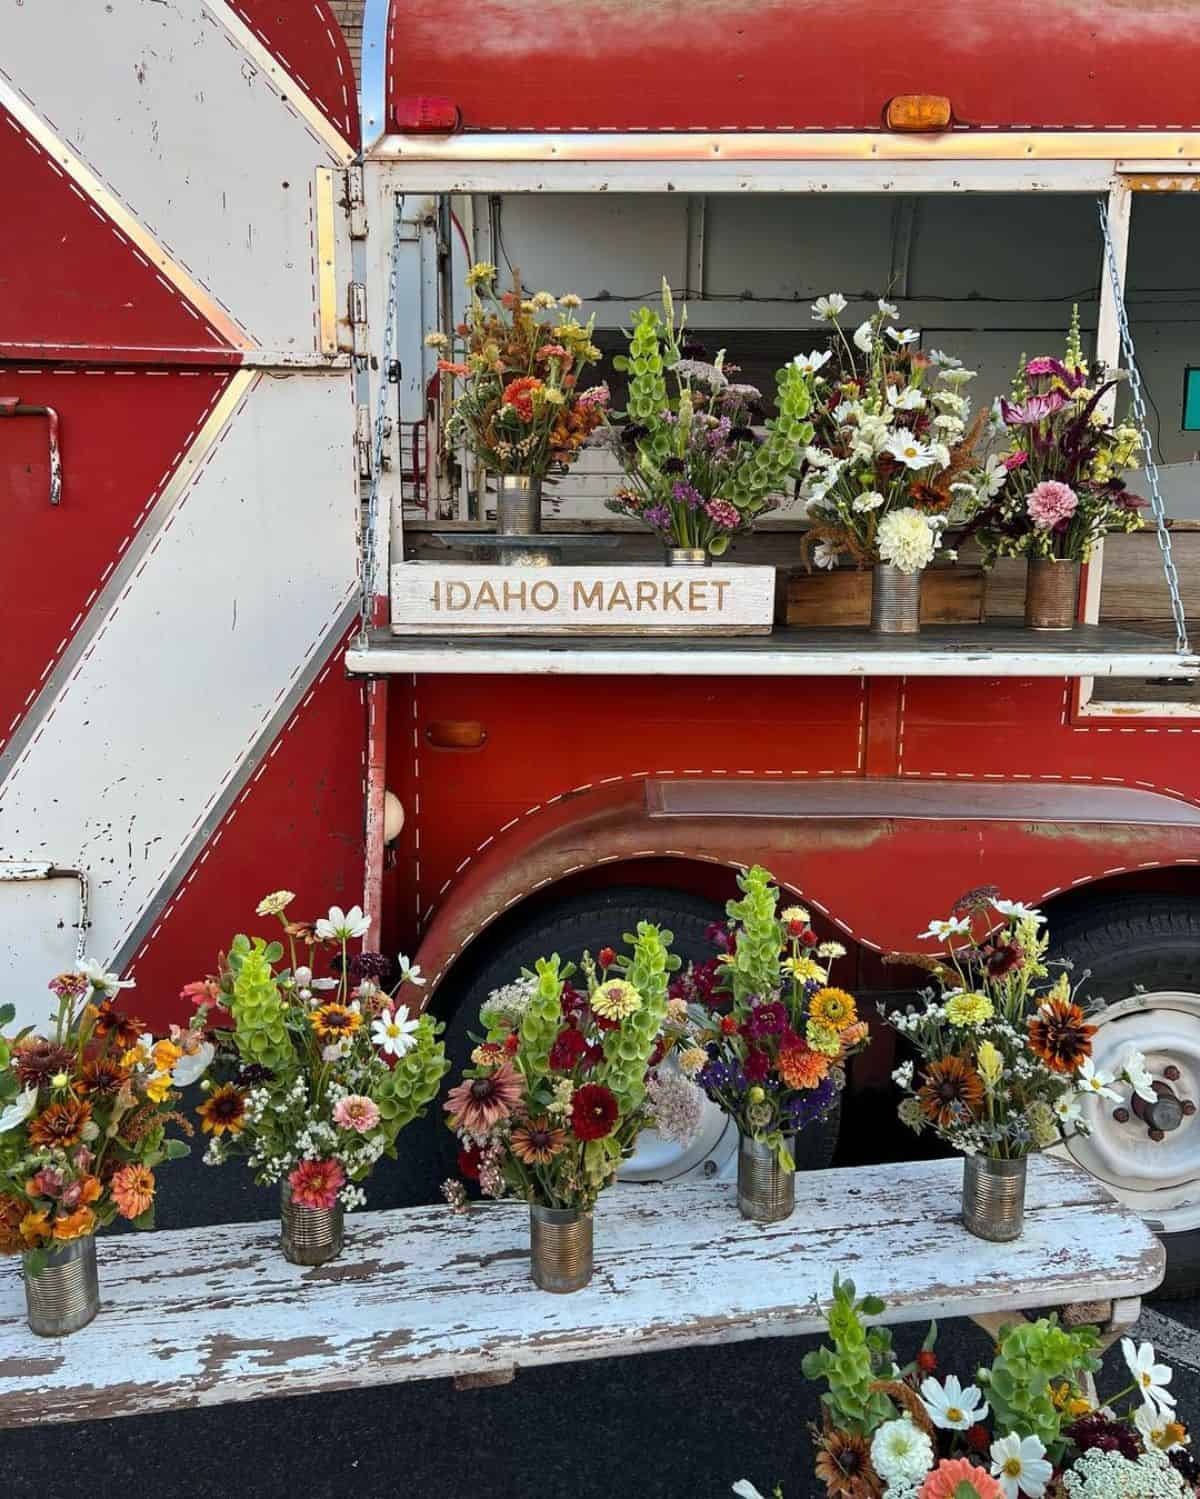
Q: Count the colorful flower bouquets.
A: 10